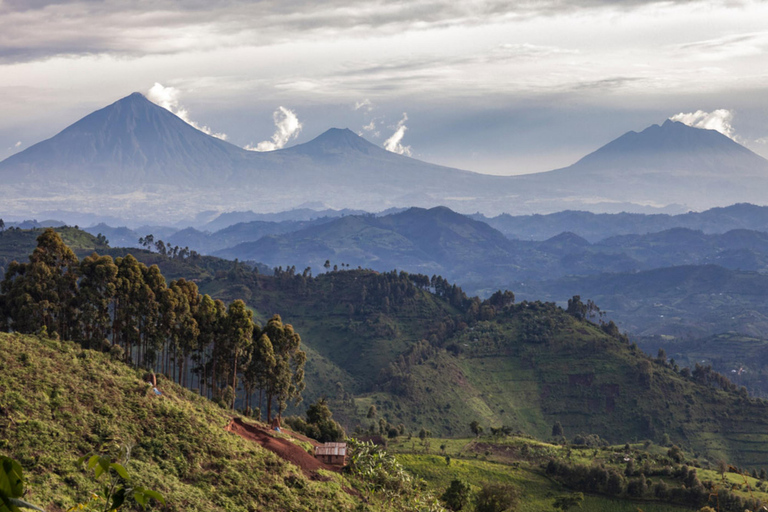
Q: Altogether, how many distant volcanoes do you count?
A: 3